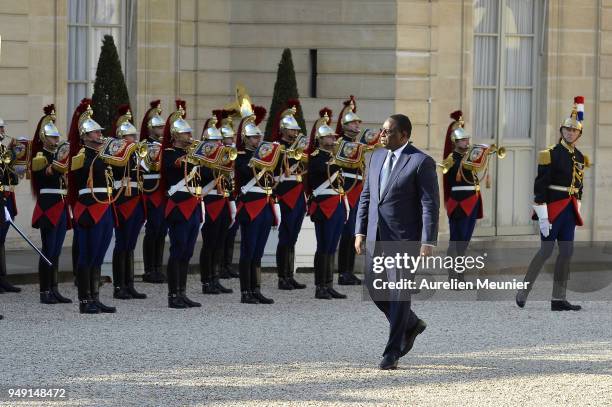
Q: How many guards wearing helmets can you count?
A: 14